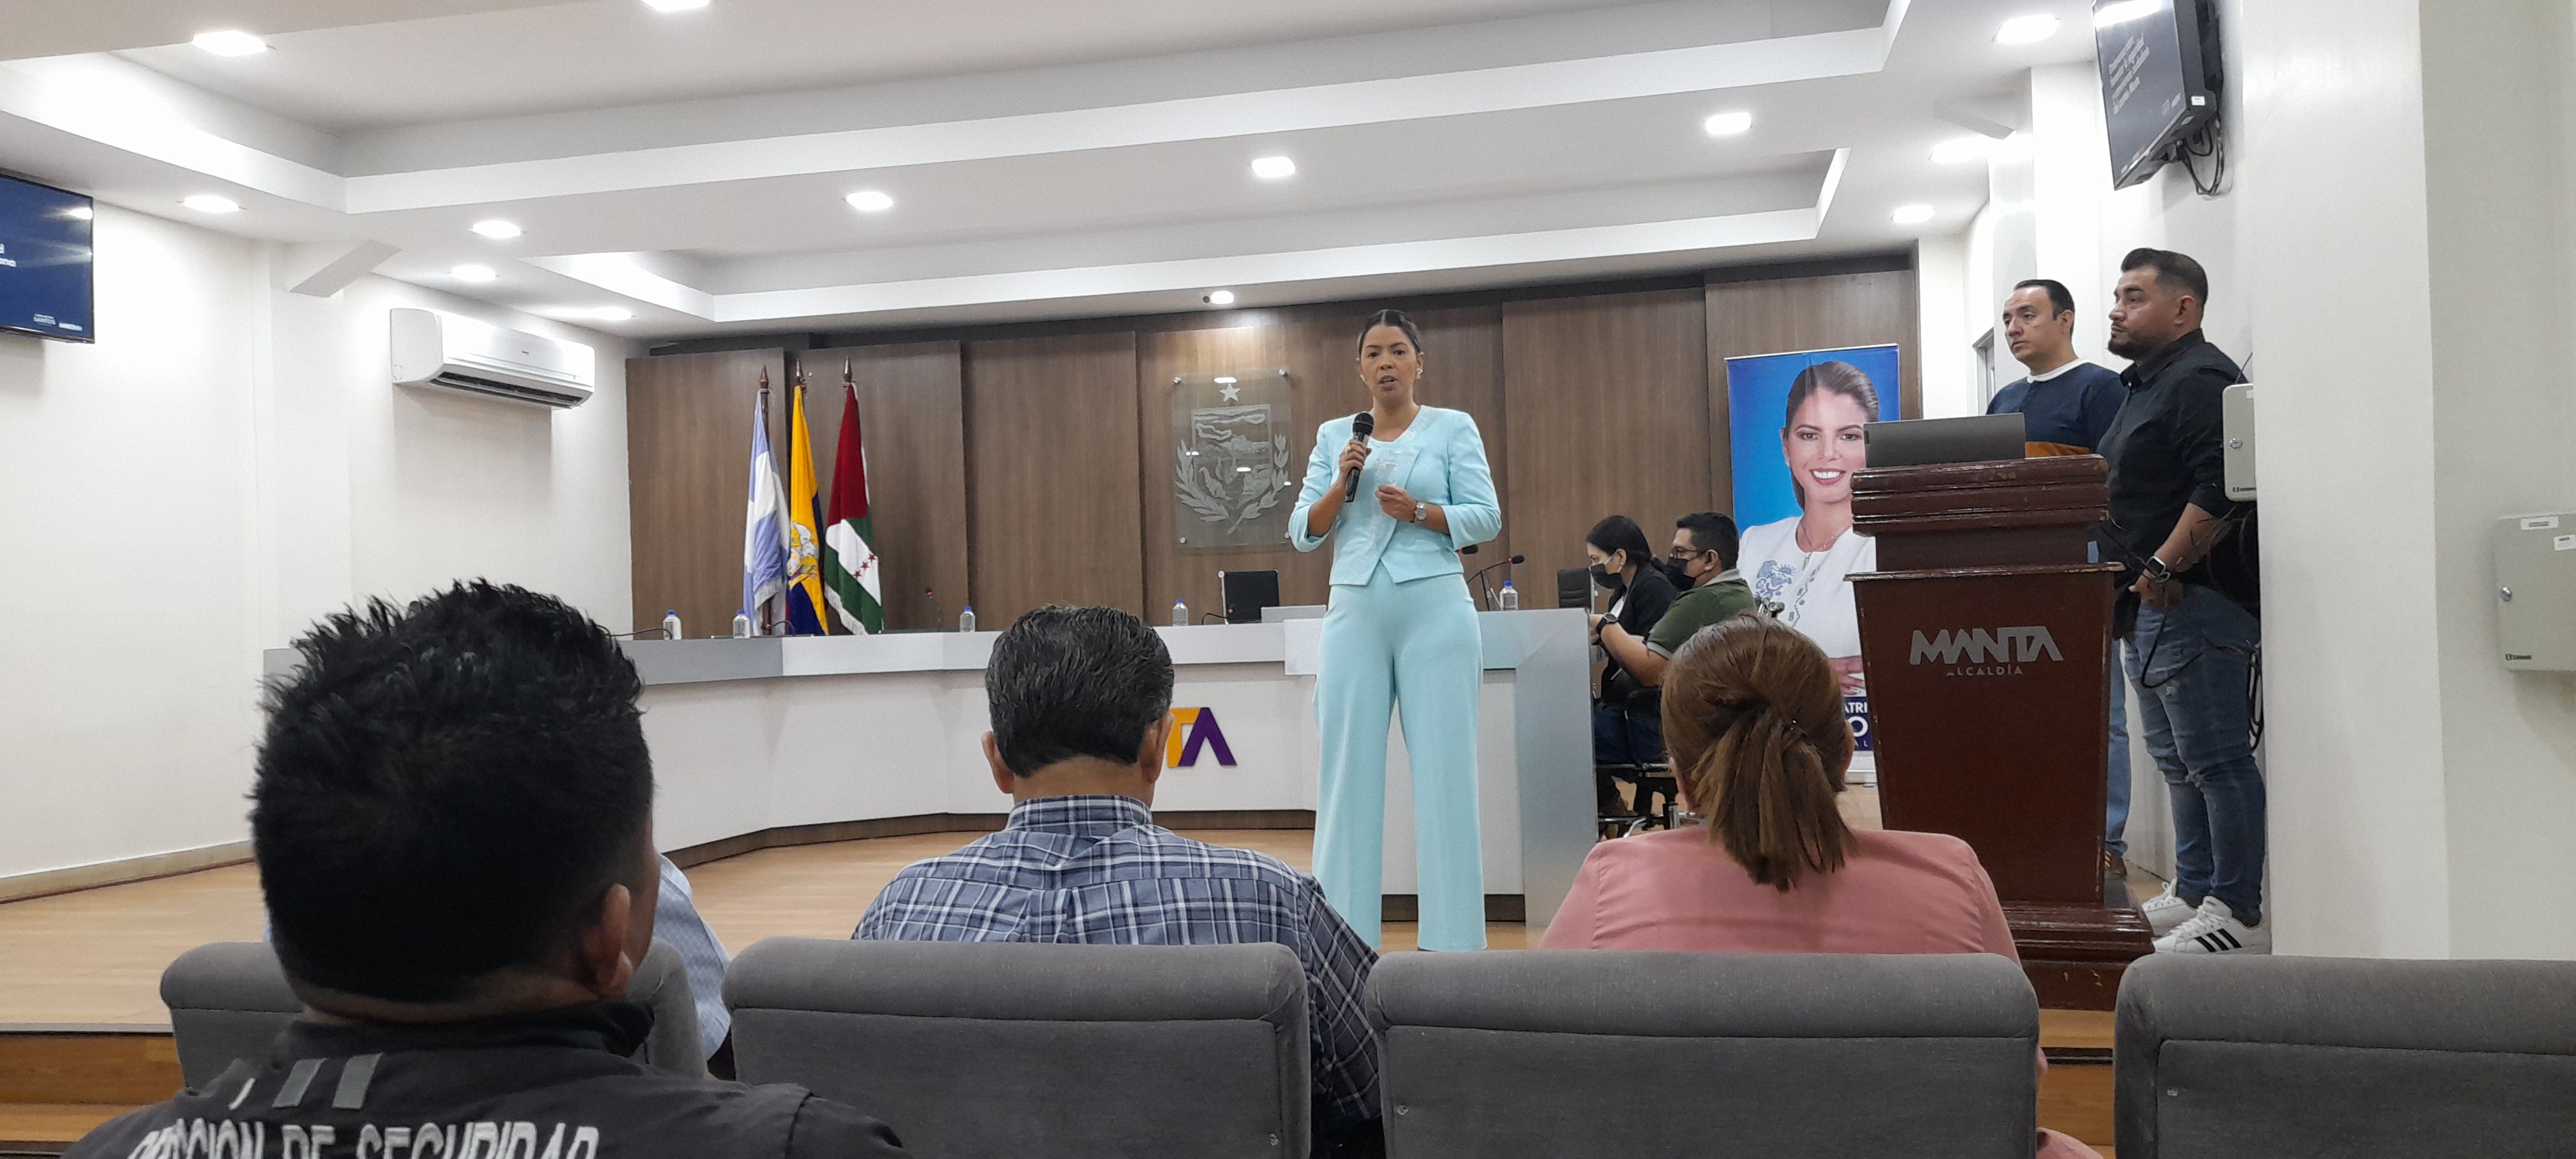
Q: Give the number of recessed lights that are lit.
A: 13